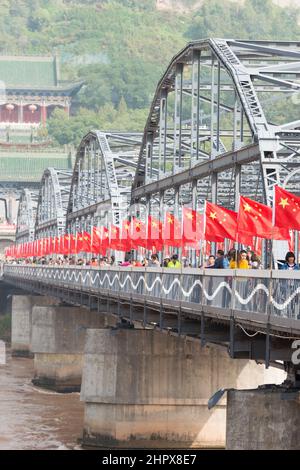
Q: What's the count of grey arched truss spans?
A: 4